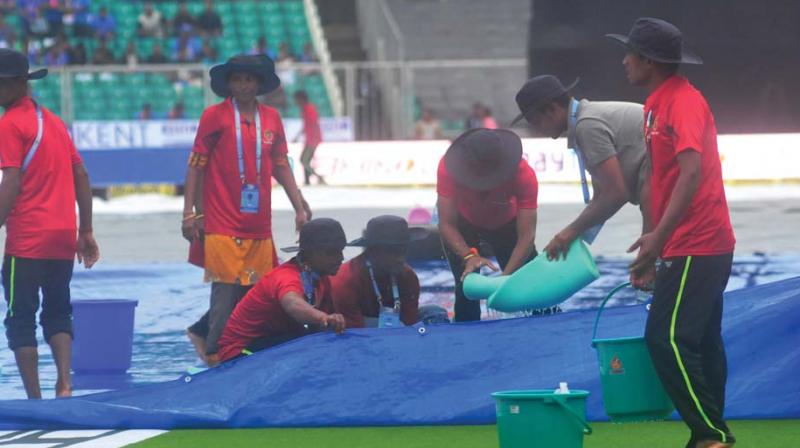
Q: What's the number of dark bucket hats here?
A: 7